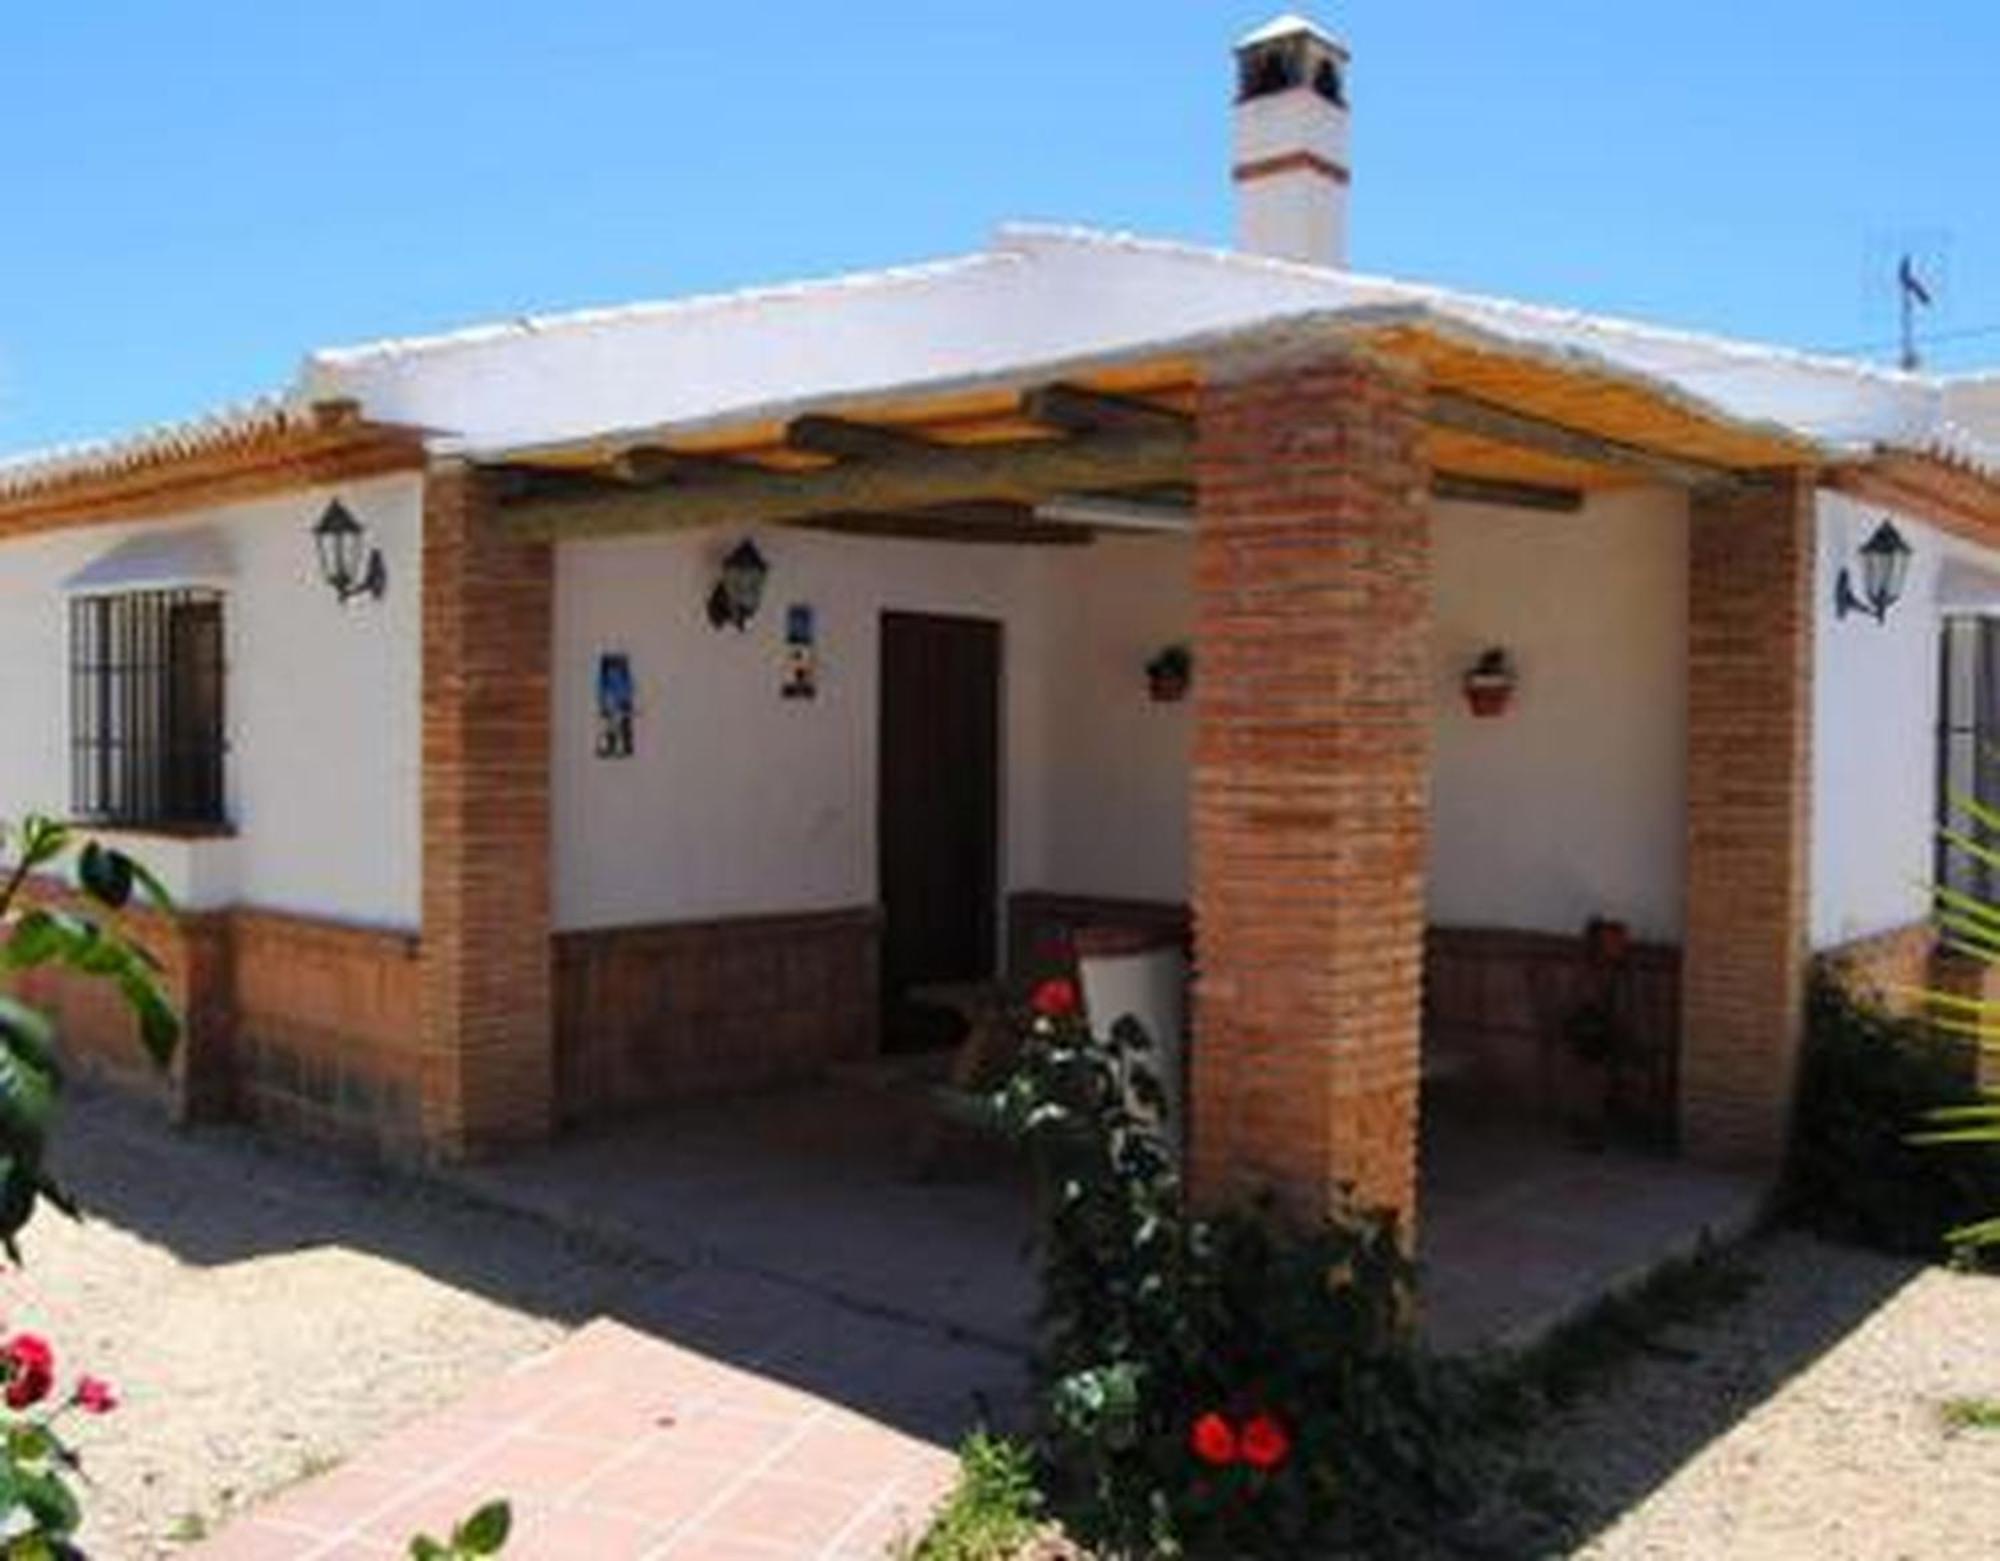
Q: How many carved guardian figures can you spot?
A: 0